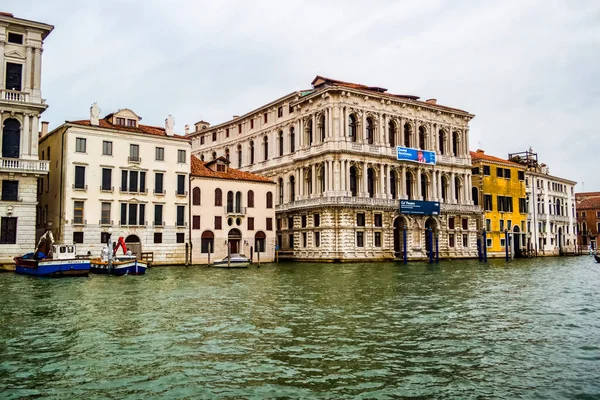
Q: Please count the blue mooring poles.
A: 6